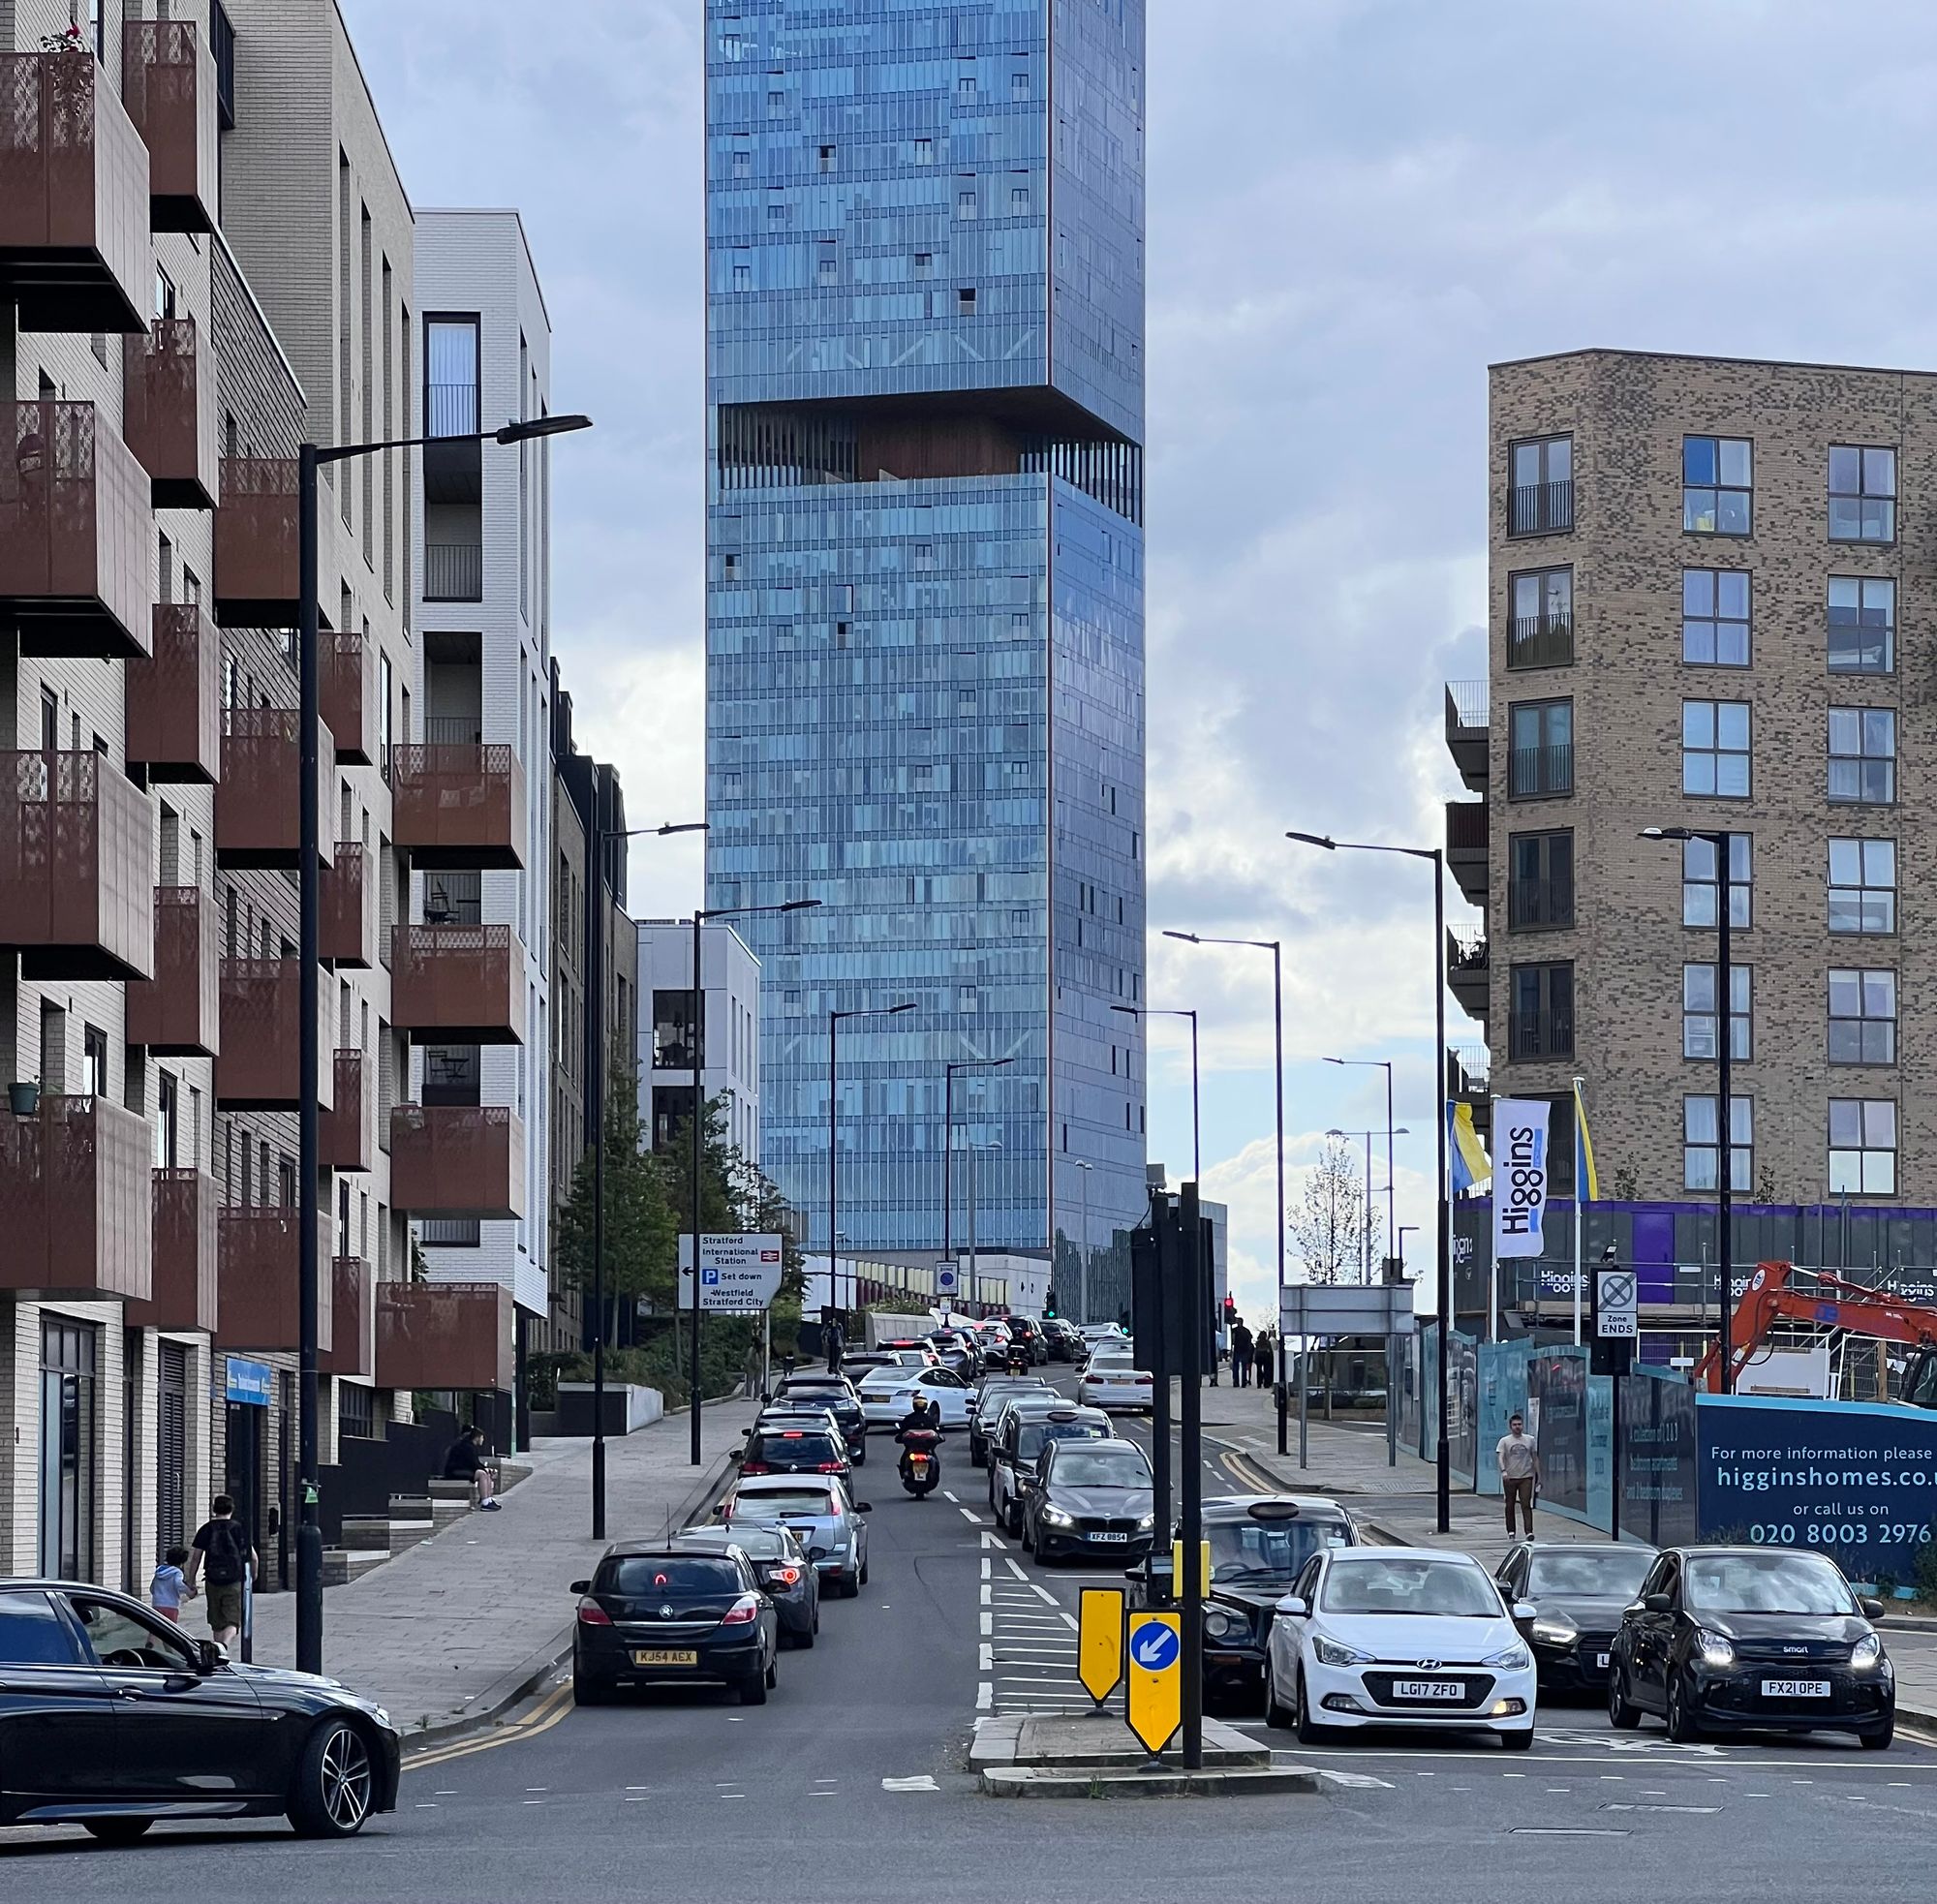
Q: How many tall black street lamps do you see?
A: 10